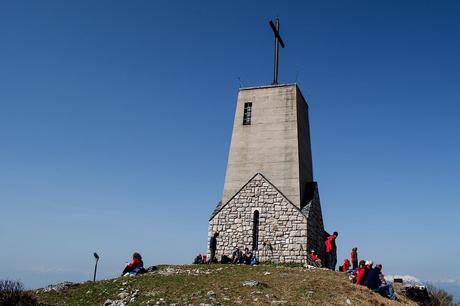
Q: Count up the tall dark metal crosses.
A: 1